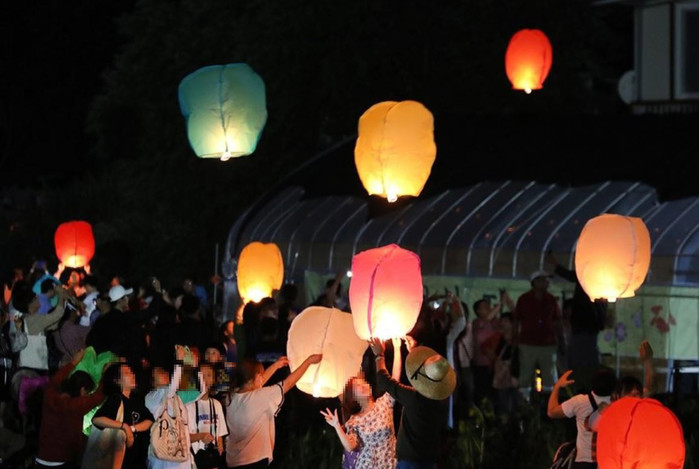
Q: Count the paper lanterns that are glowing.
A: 9